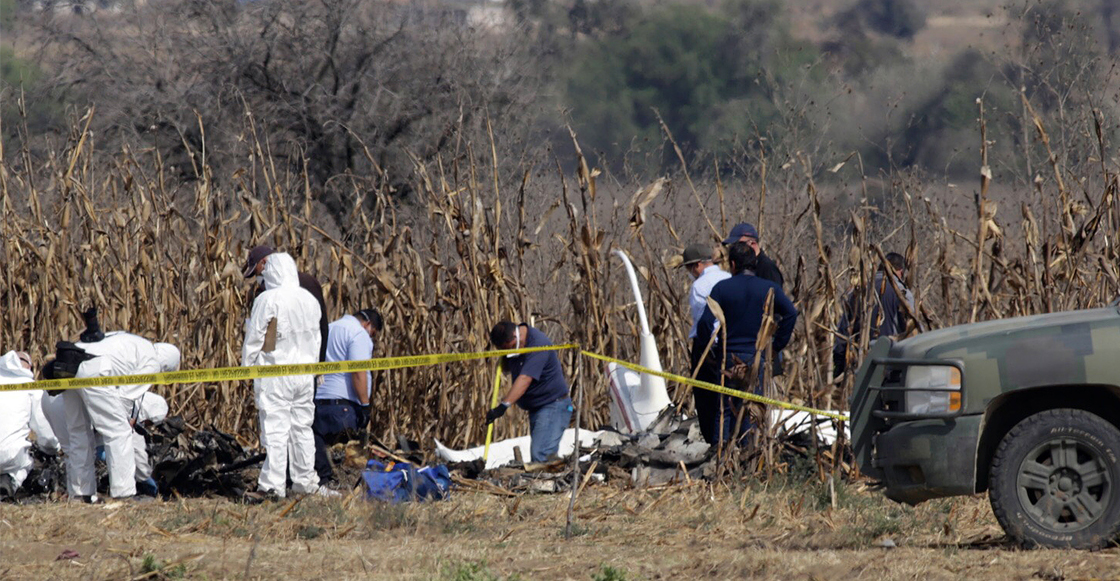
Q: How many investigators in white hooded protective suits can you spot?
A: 4